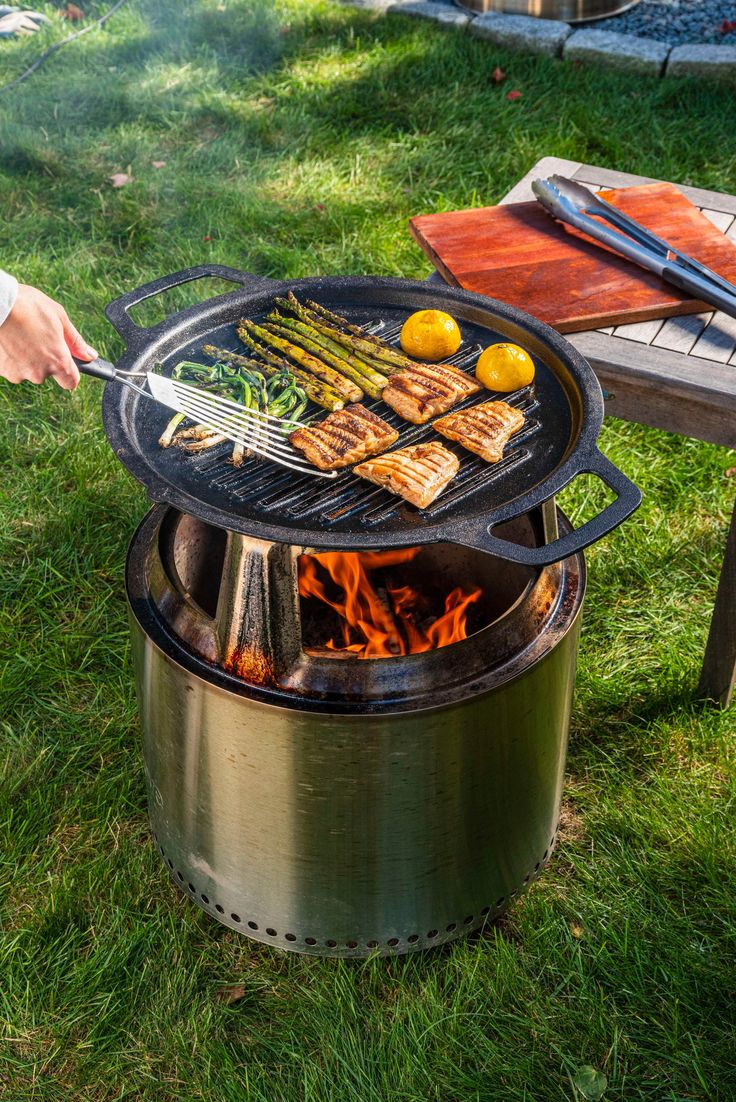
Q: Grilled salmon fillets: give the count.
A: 4